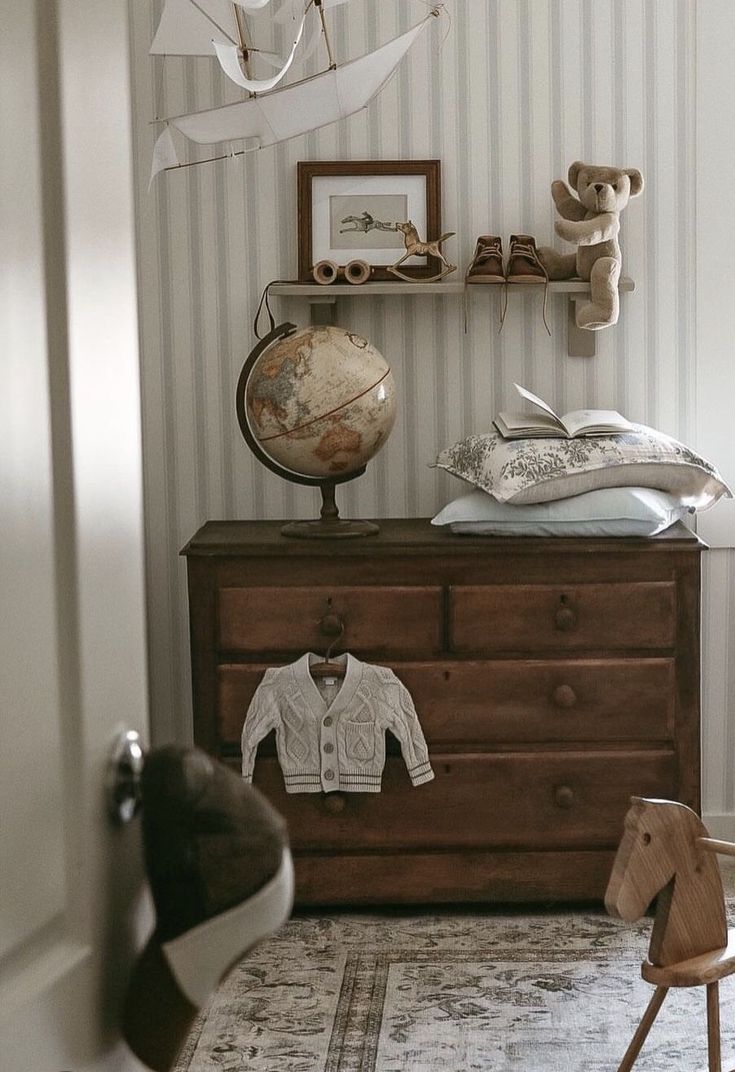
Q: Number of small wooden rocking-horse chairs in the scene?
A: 1